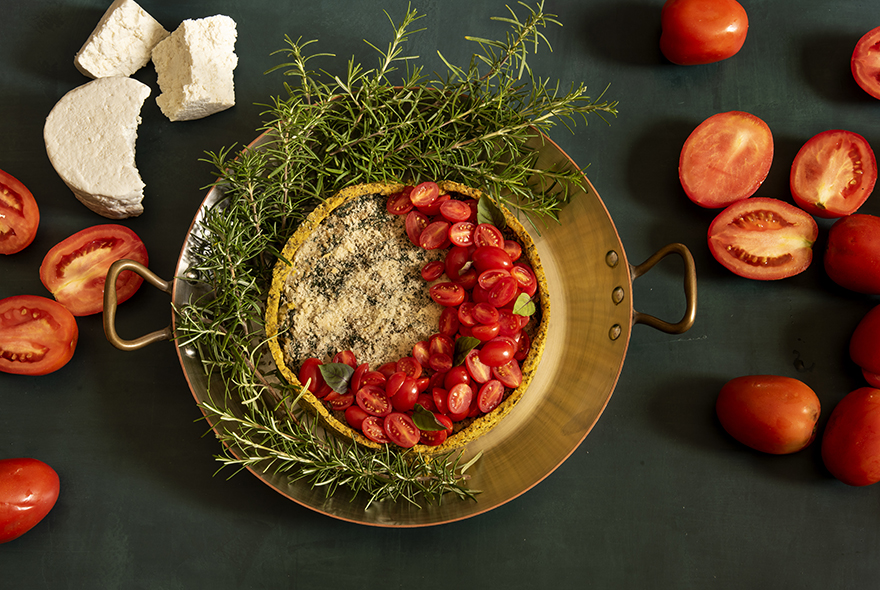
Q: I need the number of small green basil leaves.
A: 5